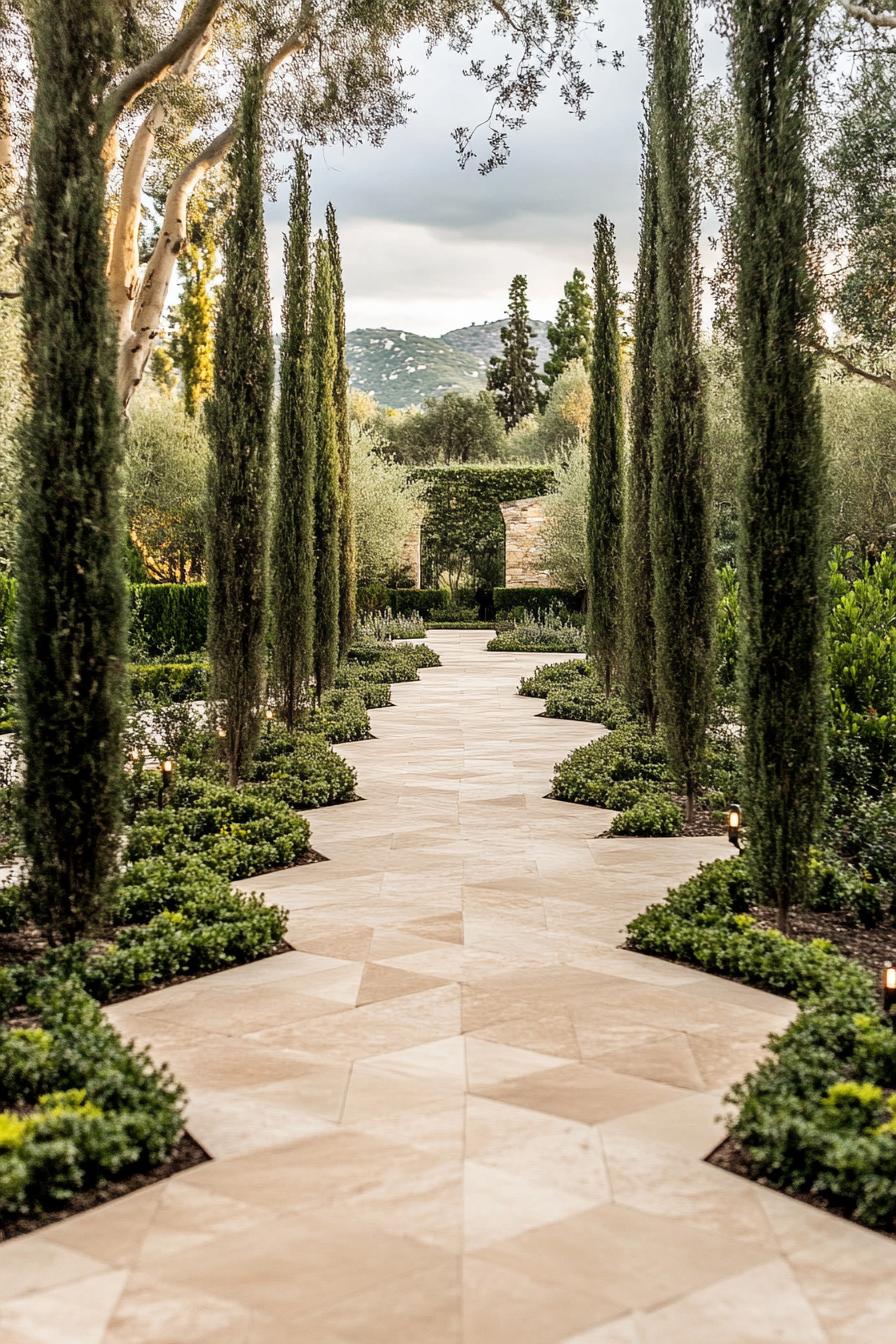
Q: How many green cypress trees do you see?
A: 9